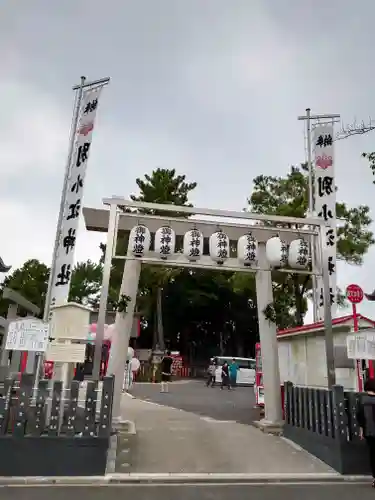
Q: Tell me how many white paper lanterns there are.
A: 7